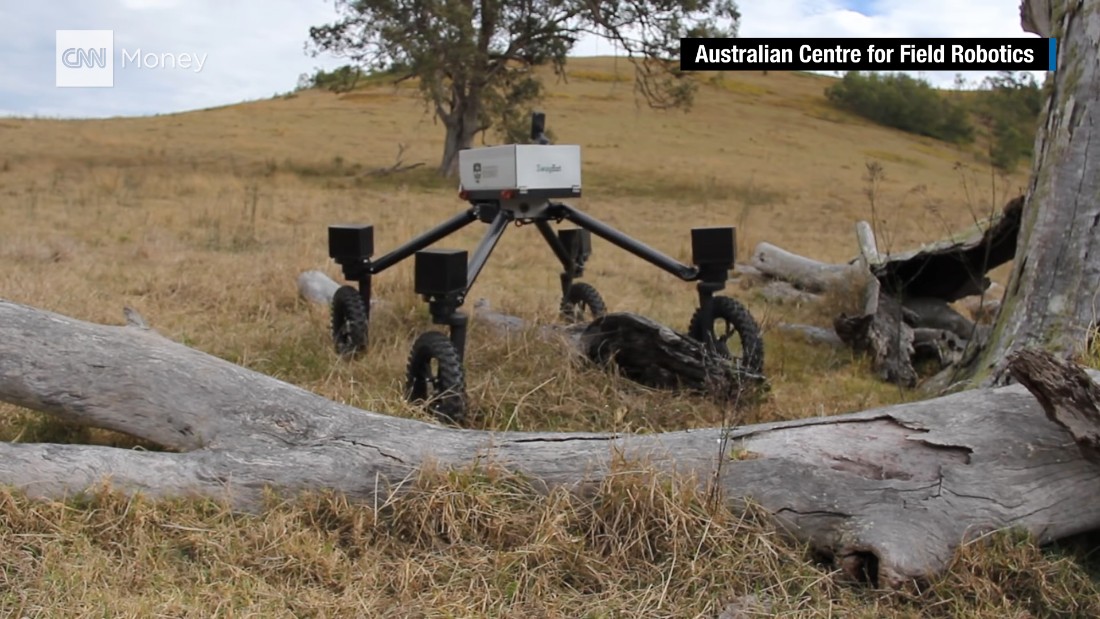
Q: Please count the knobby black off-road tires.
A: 4